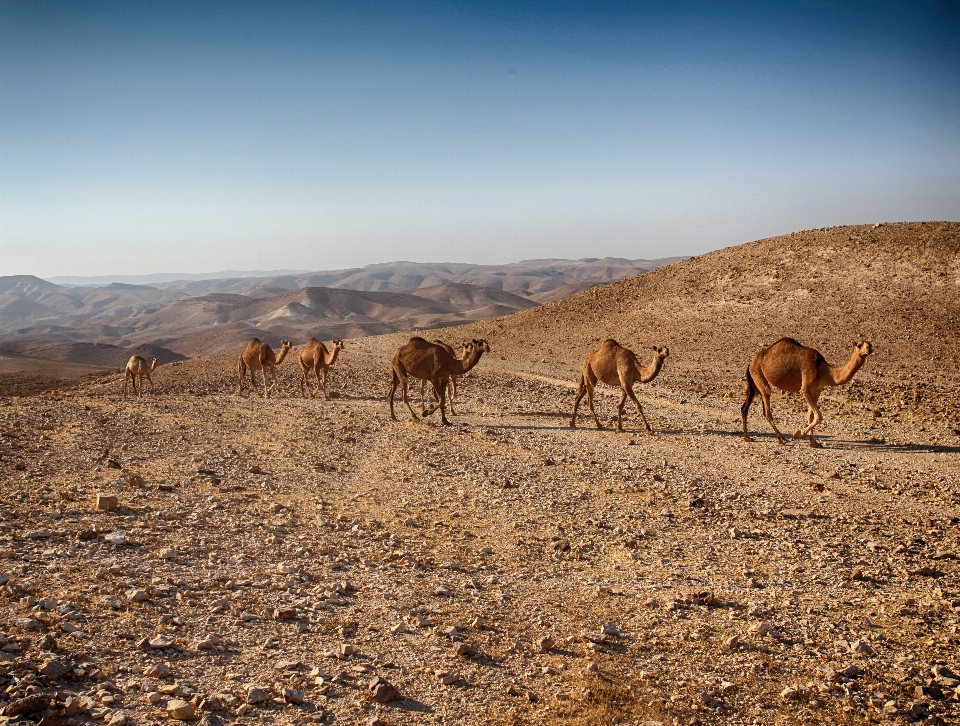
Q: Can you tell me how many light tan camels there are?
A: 1